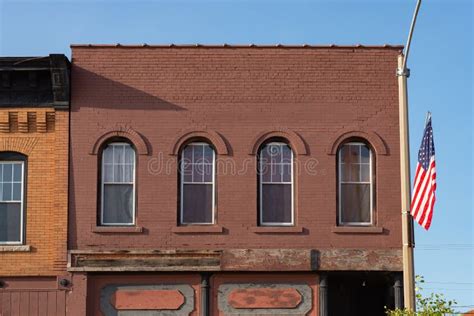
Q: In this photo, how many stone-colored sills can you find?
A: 1